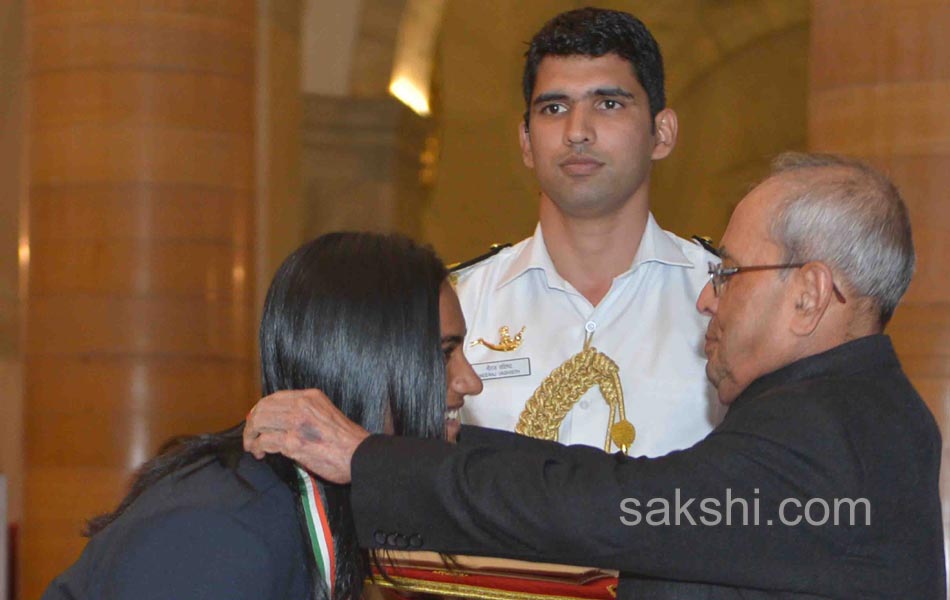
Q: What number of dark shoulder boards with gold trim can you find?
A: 2